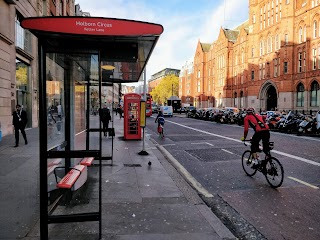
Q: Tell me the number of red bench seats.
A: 2